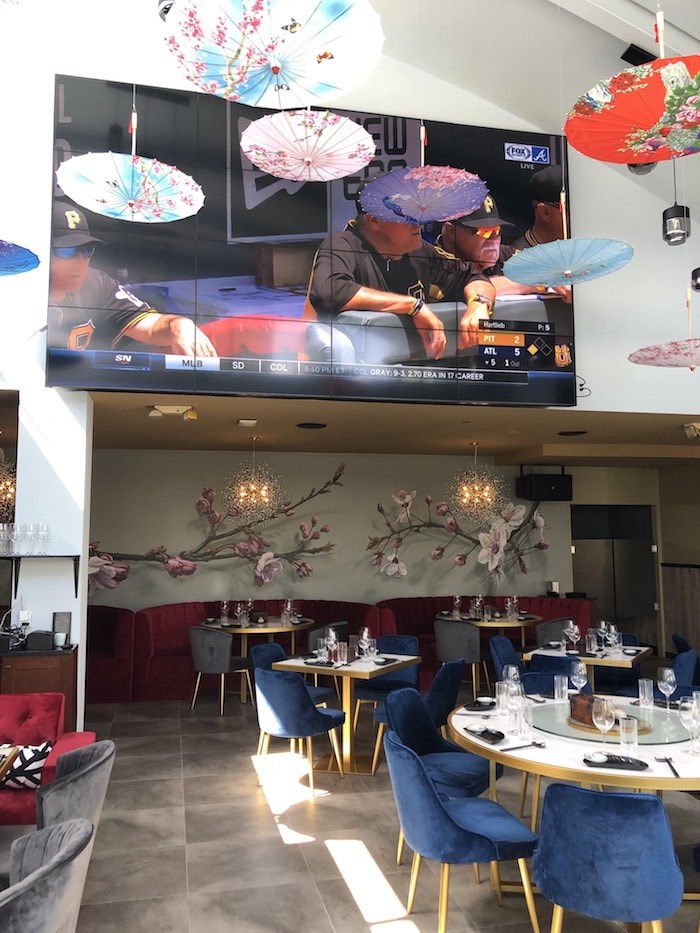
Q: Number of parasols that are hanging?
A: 8